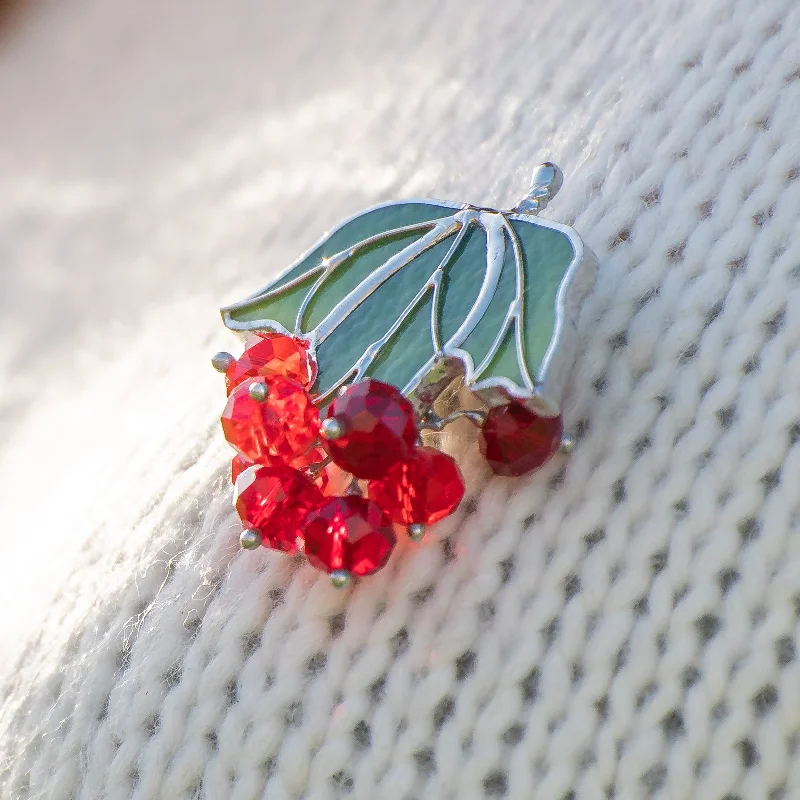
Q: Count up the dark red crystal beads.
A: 2